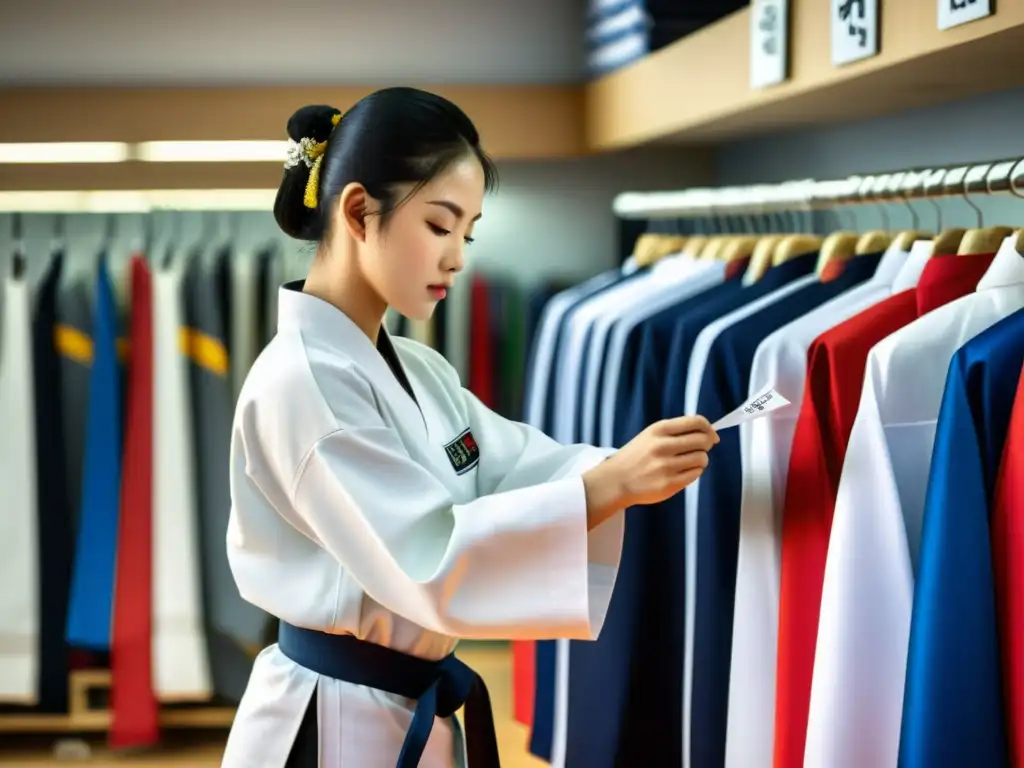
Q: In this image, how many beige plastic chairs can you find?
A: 0